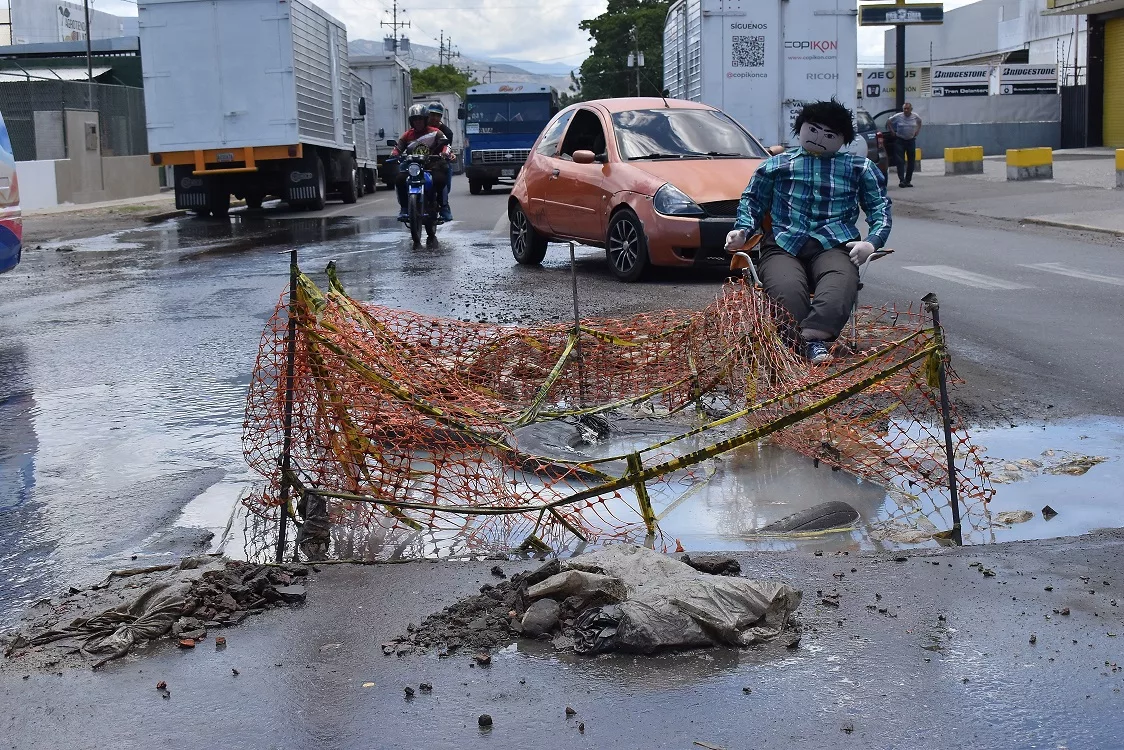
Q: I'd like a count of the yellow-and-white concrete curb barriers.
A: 4